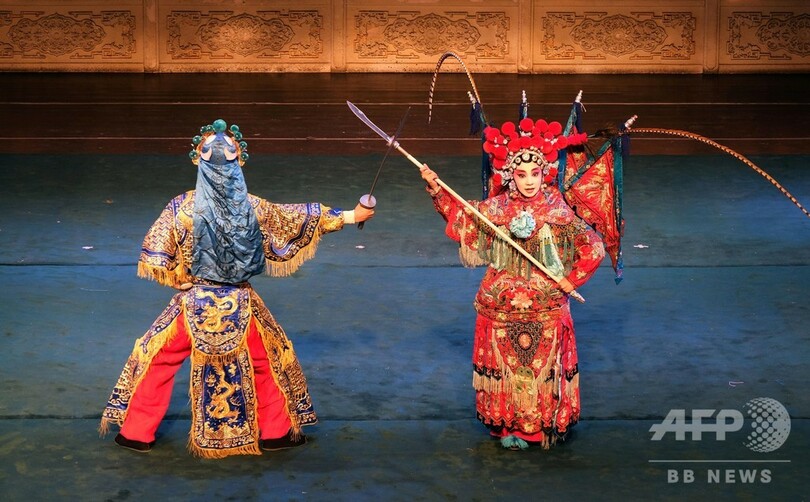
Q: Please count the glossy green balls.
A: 9